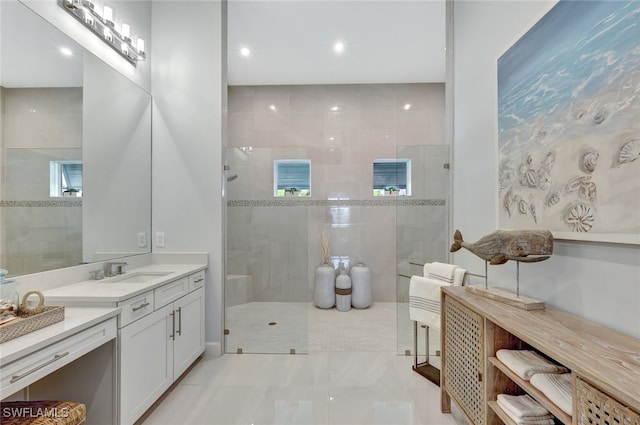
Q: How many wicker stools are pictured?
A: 1